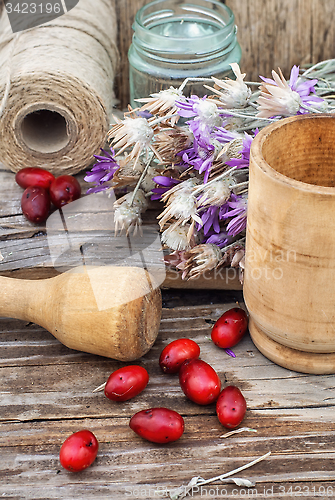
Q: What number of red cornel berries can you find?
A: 10